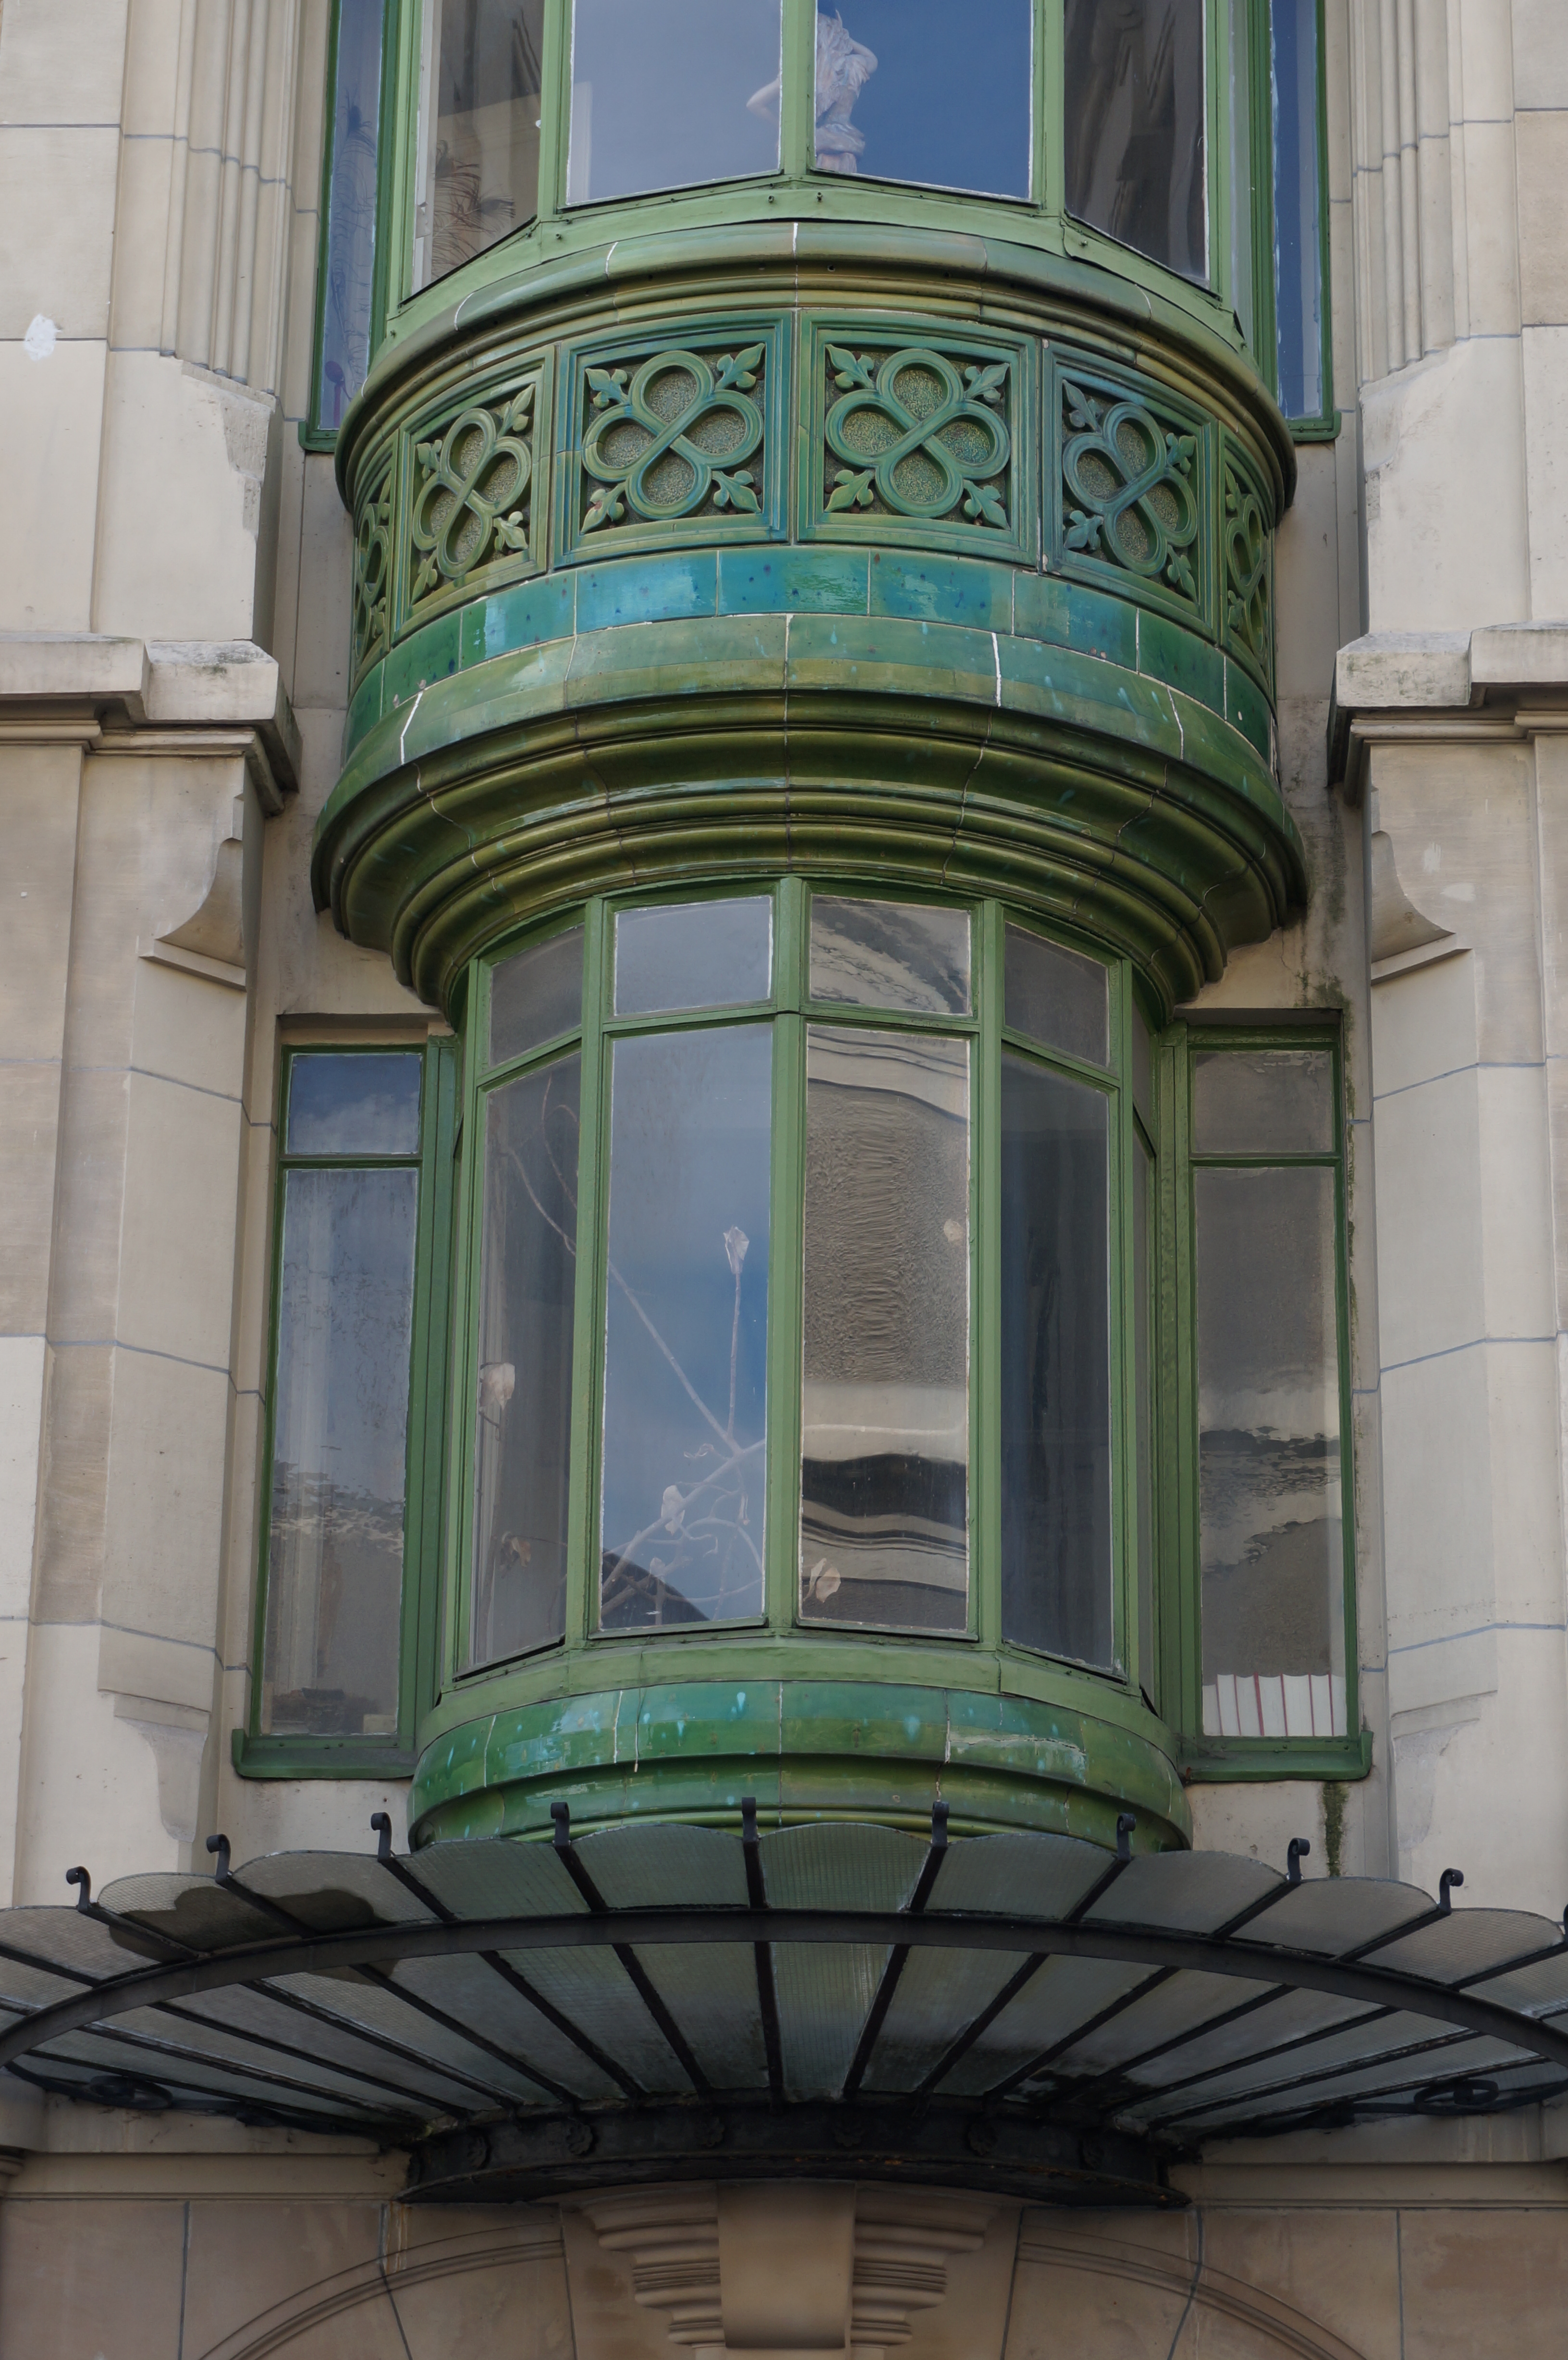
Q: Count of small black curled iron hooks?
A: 9